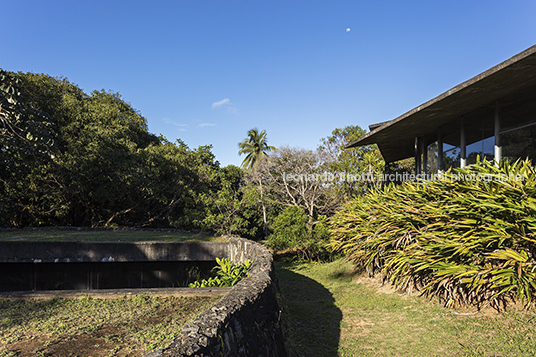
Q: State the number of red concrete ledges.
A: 0